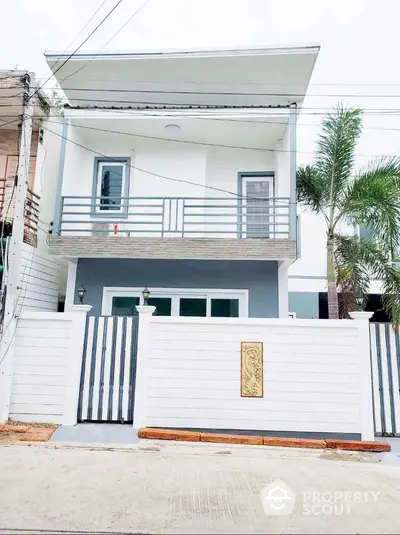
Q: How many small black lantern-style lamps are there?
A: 3